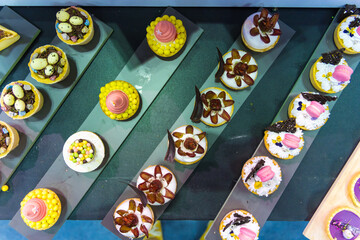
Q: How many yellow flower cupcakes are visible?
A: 3